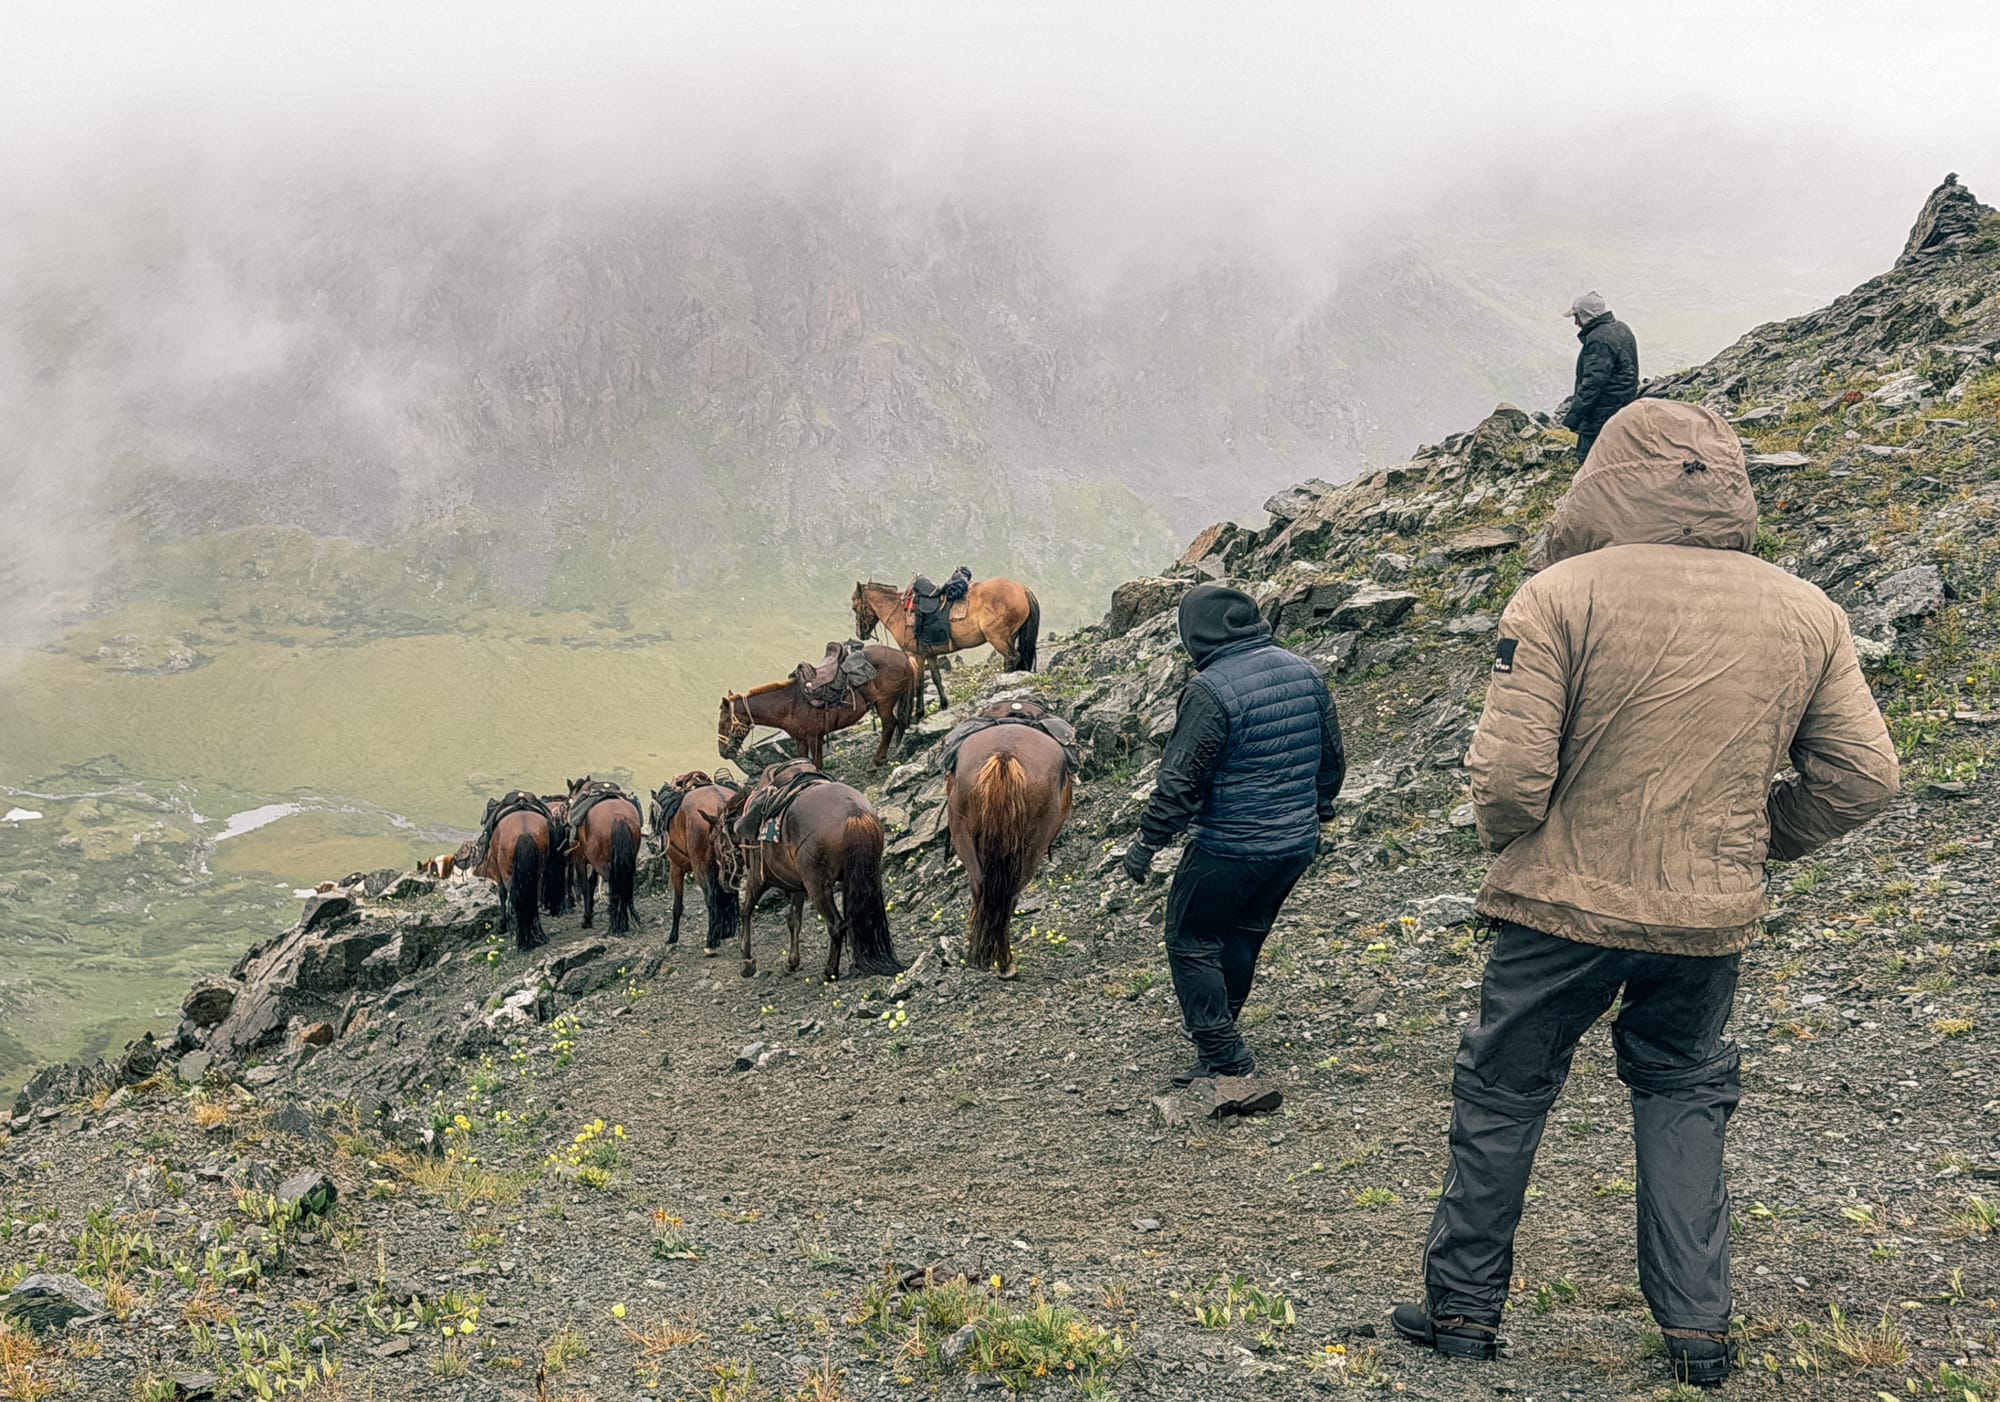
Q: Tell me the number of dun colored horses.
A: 1